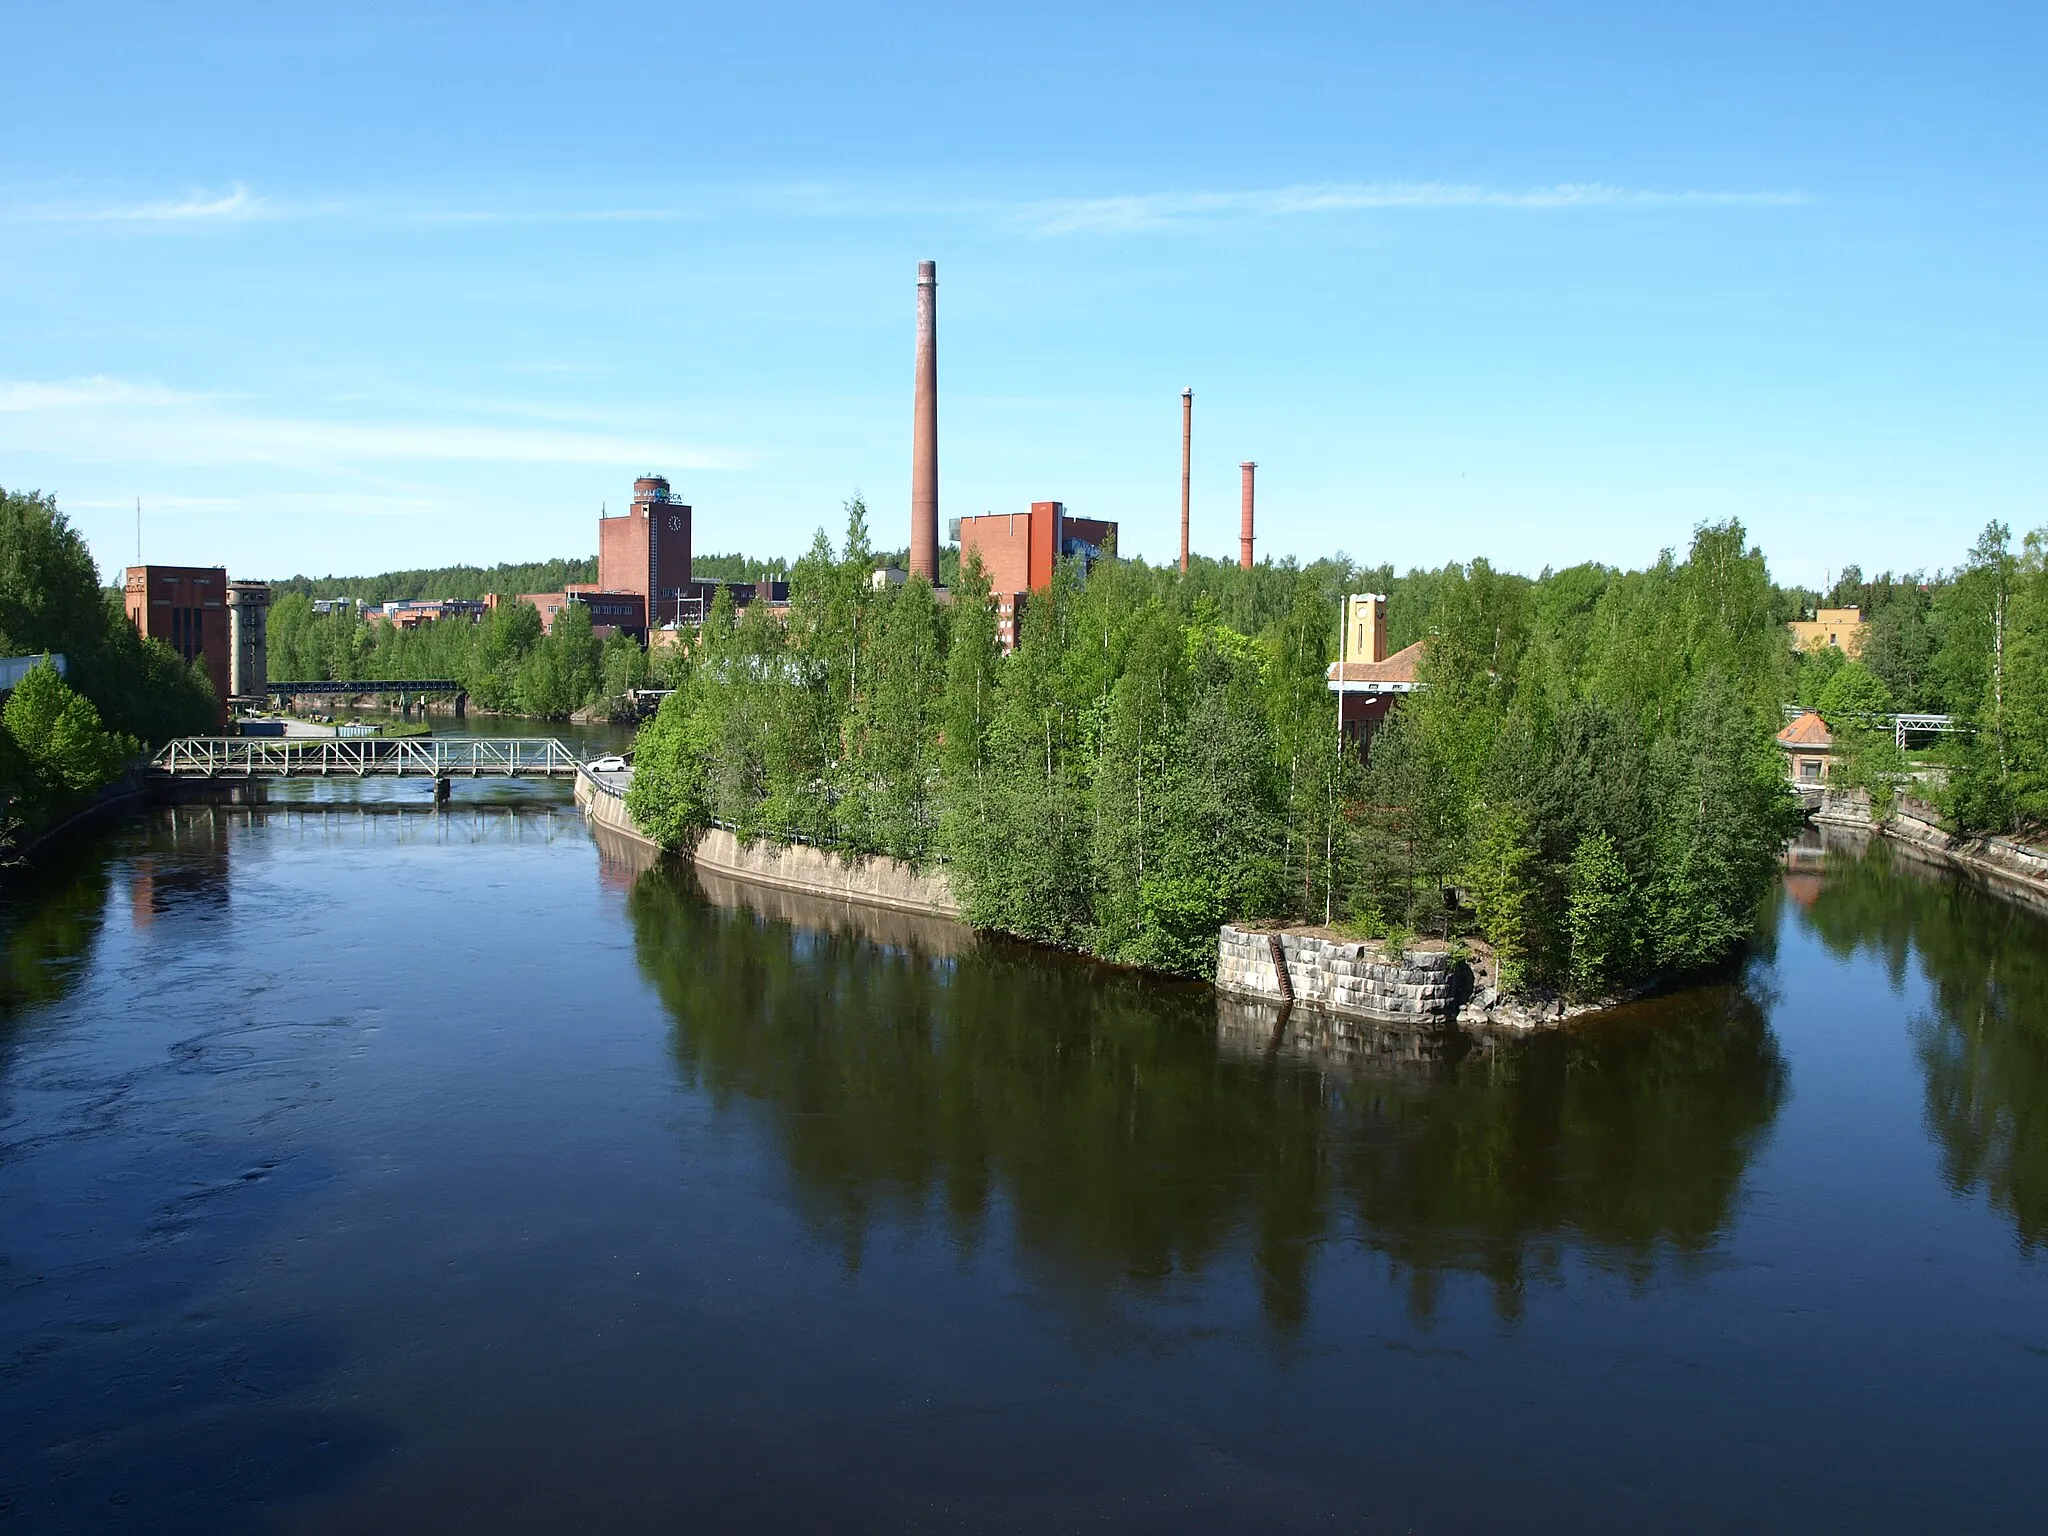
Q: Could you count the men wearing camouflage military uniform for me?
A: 0